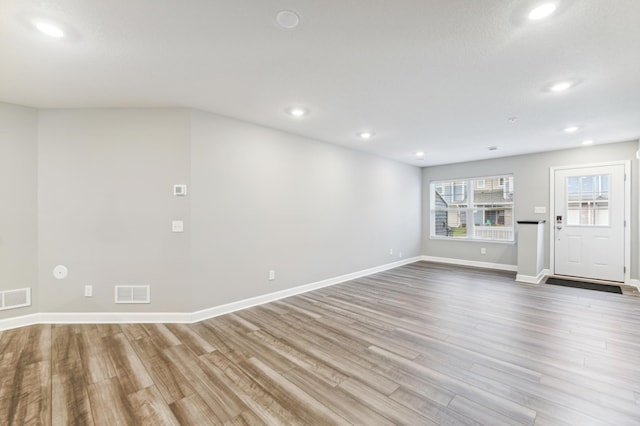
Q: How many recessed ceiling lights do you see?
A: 8